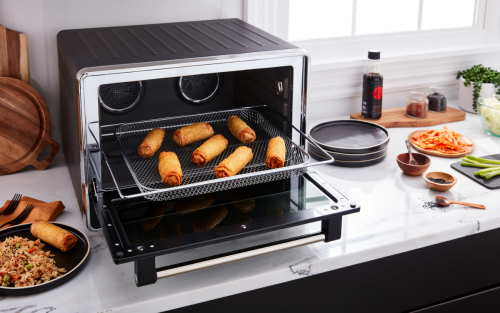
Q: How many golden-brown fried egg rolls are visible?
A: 8